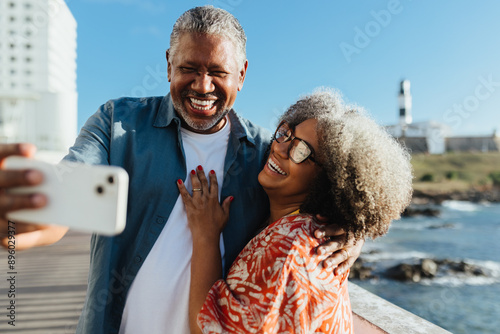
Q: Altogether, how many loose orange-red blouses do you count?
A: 1